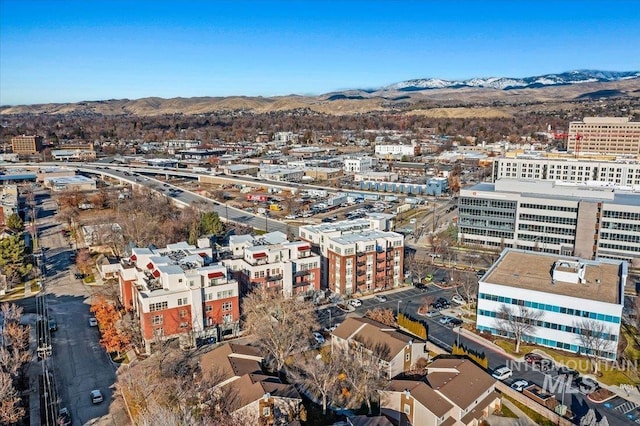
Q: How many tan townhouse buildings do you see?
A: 3